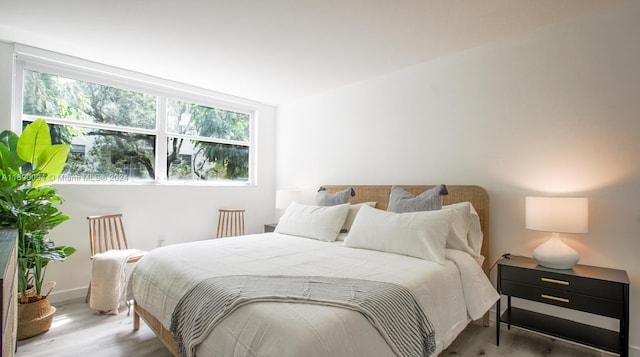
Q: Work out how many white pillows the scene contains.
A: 4